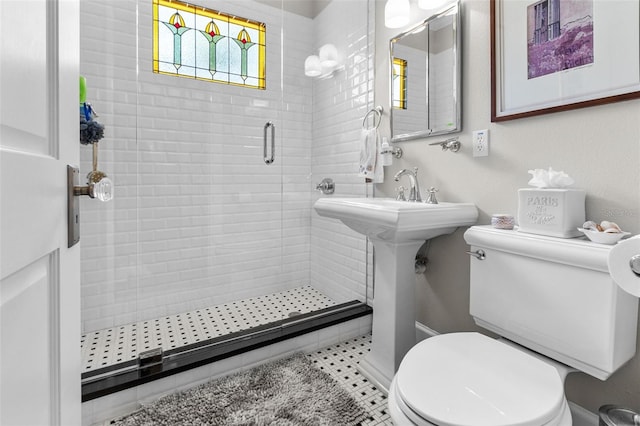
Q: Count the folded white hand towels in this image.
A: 1